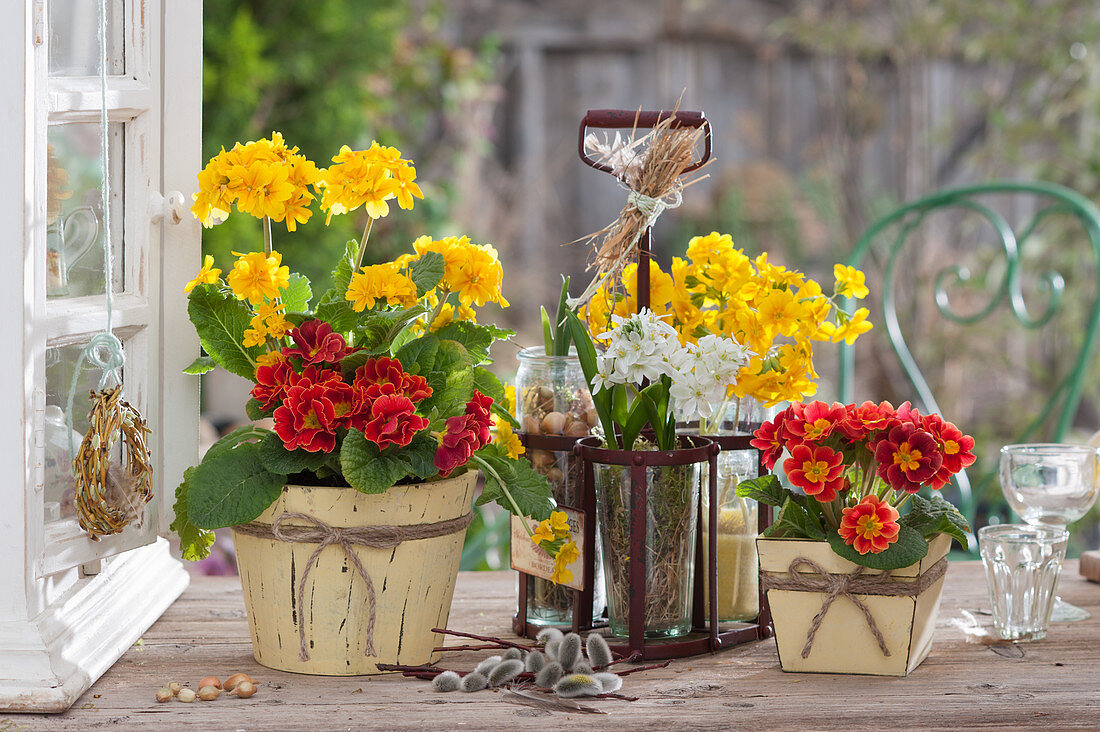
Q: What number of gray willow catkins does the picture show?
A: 14